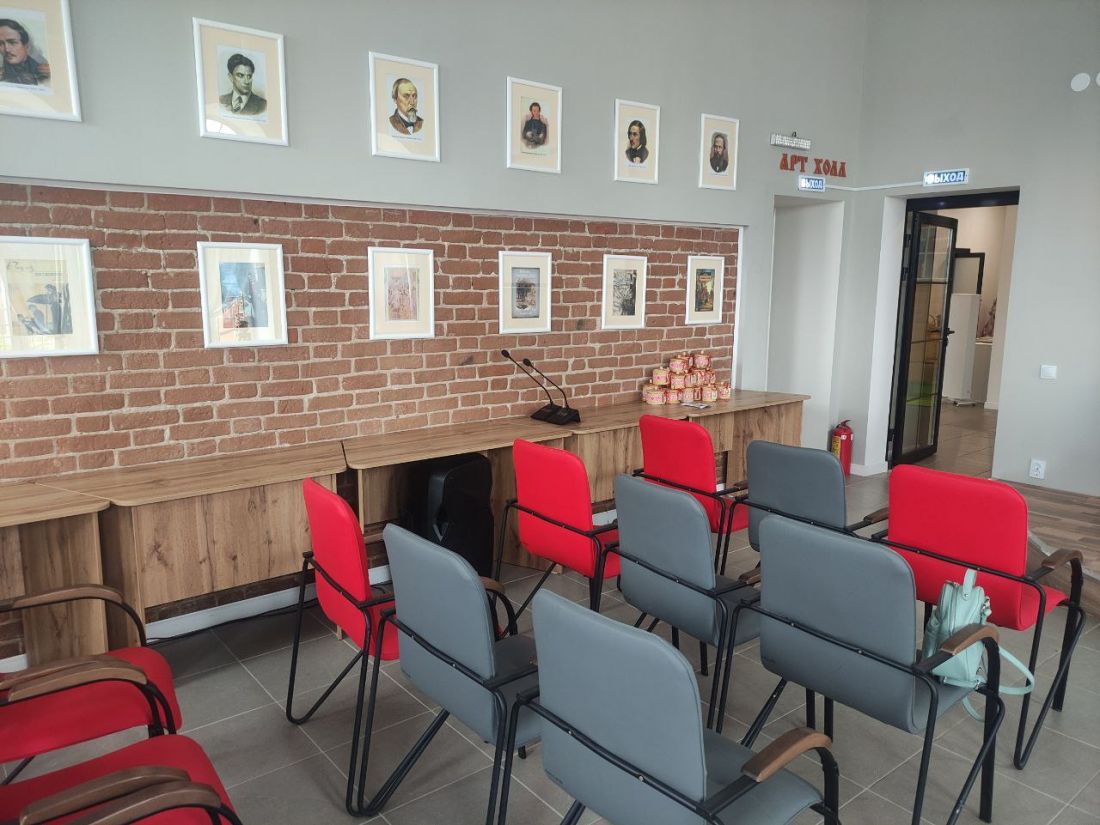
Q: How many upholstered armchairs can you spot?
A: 11